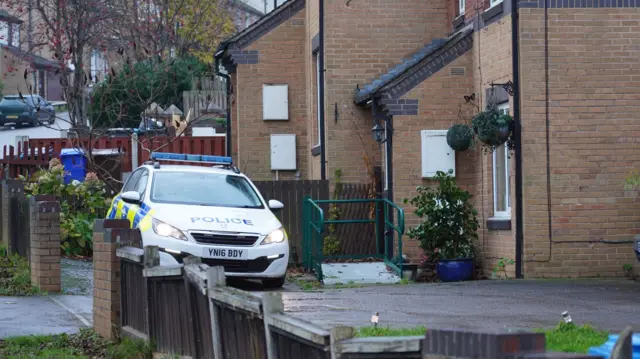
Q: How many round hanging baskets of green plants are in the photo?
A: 2